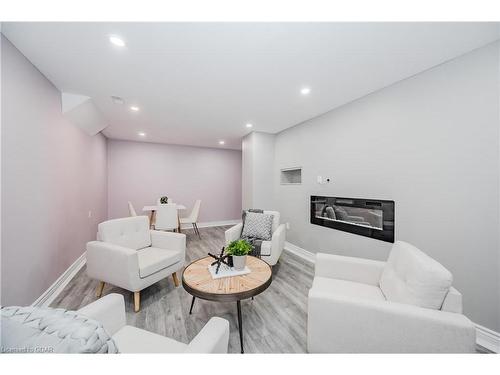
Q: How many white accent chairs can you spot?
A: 4